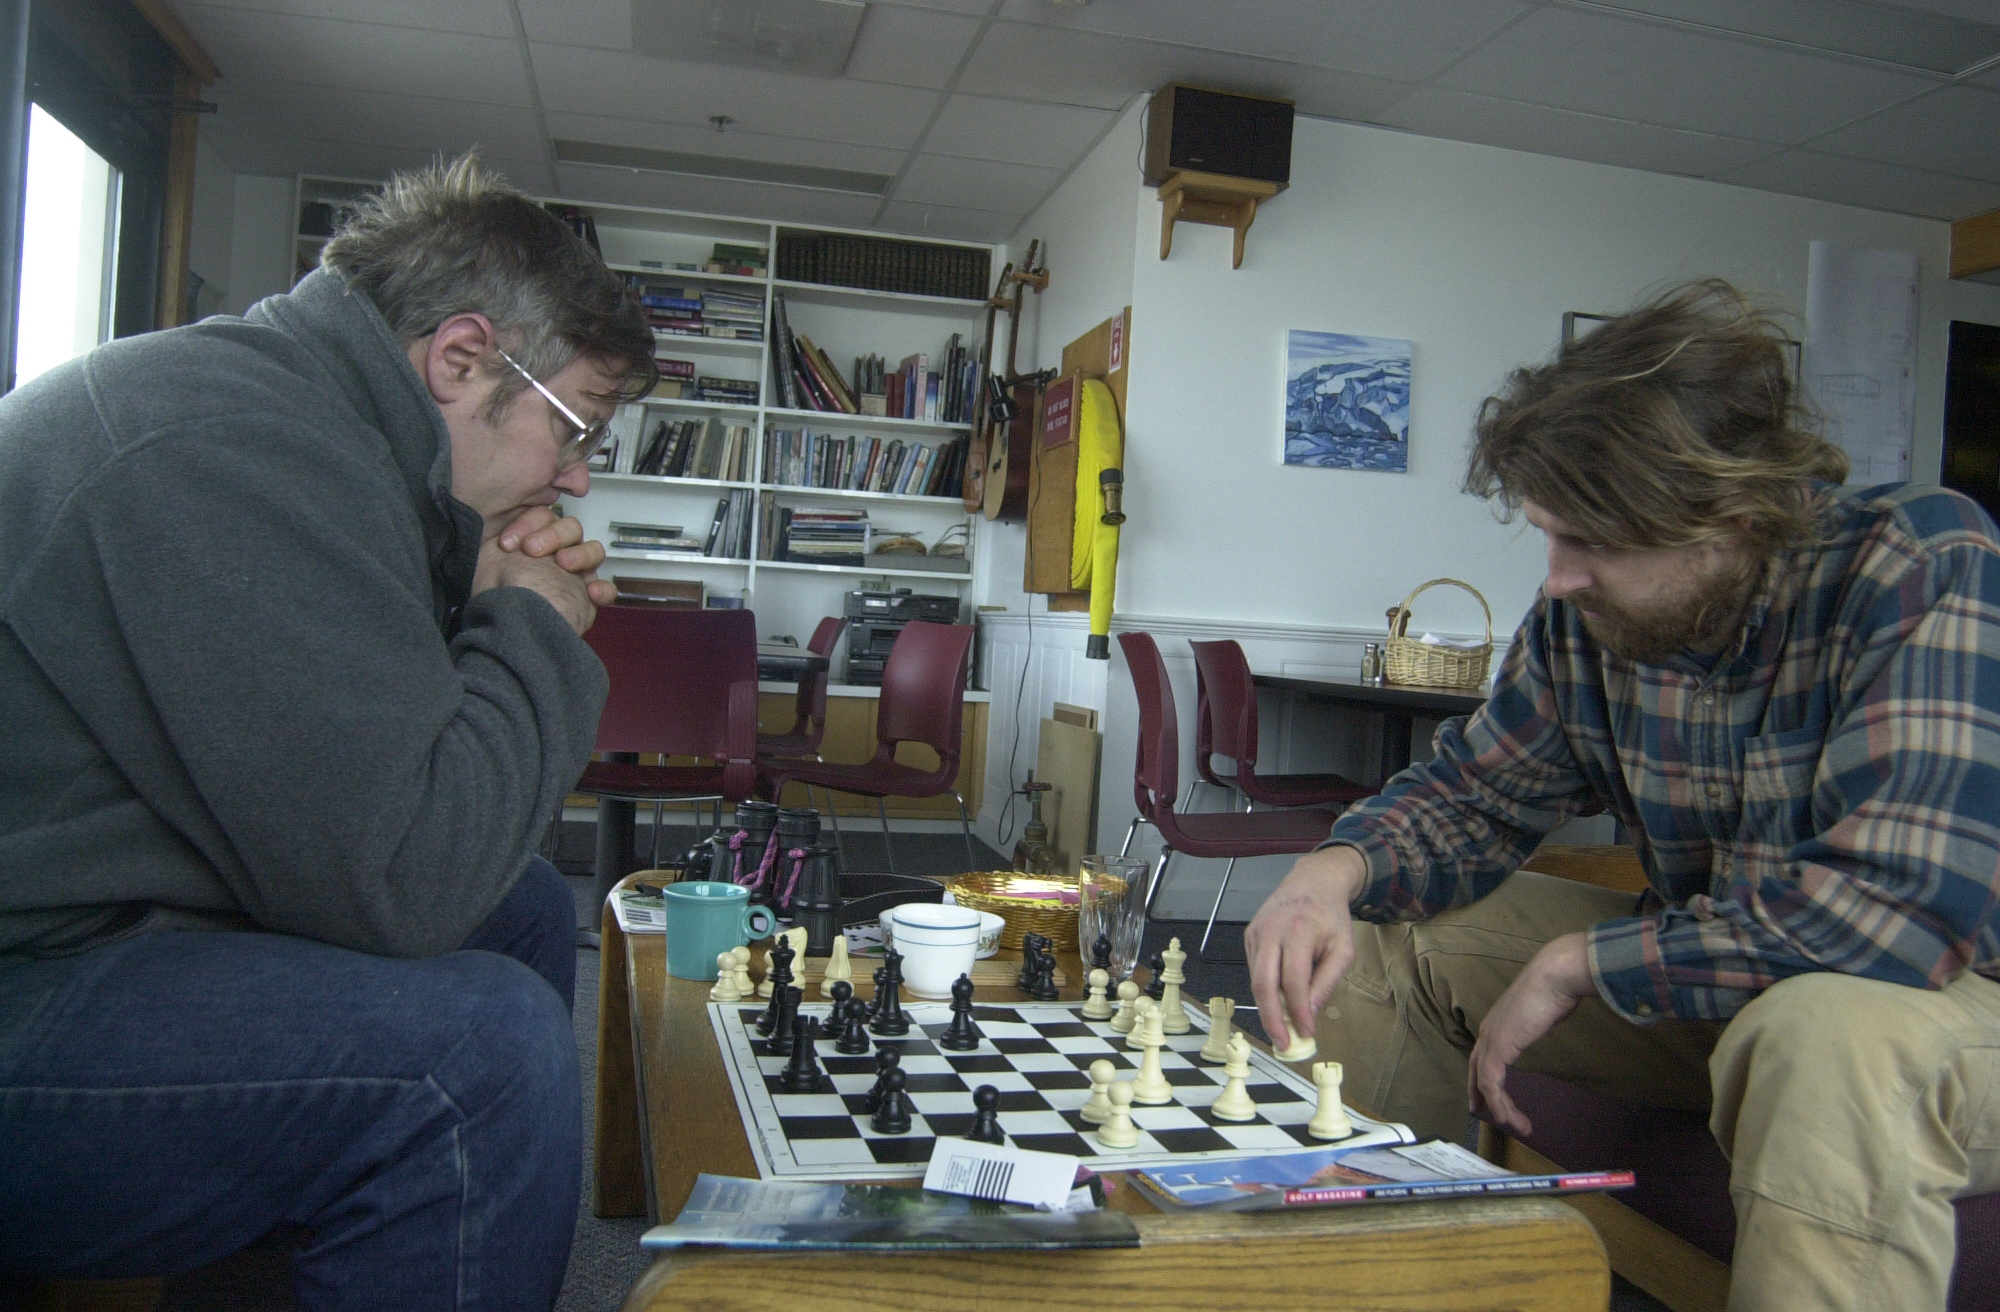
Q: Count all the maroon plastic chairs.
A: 5